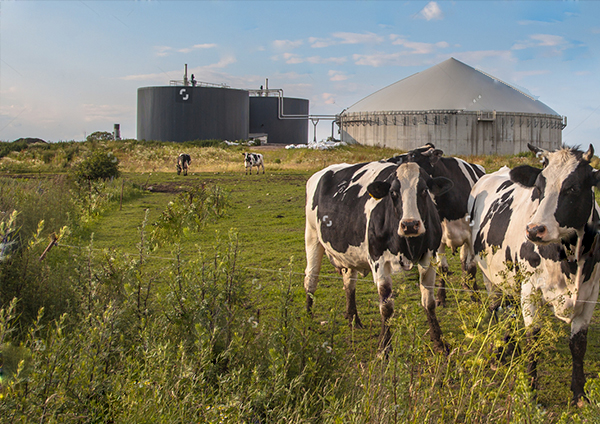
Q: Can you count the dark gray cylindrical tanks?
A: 2